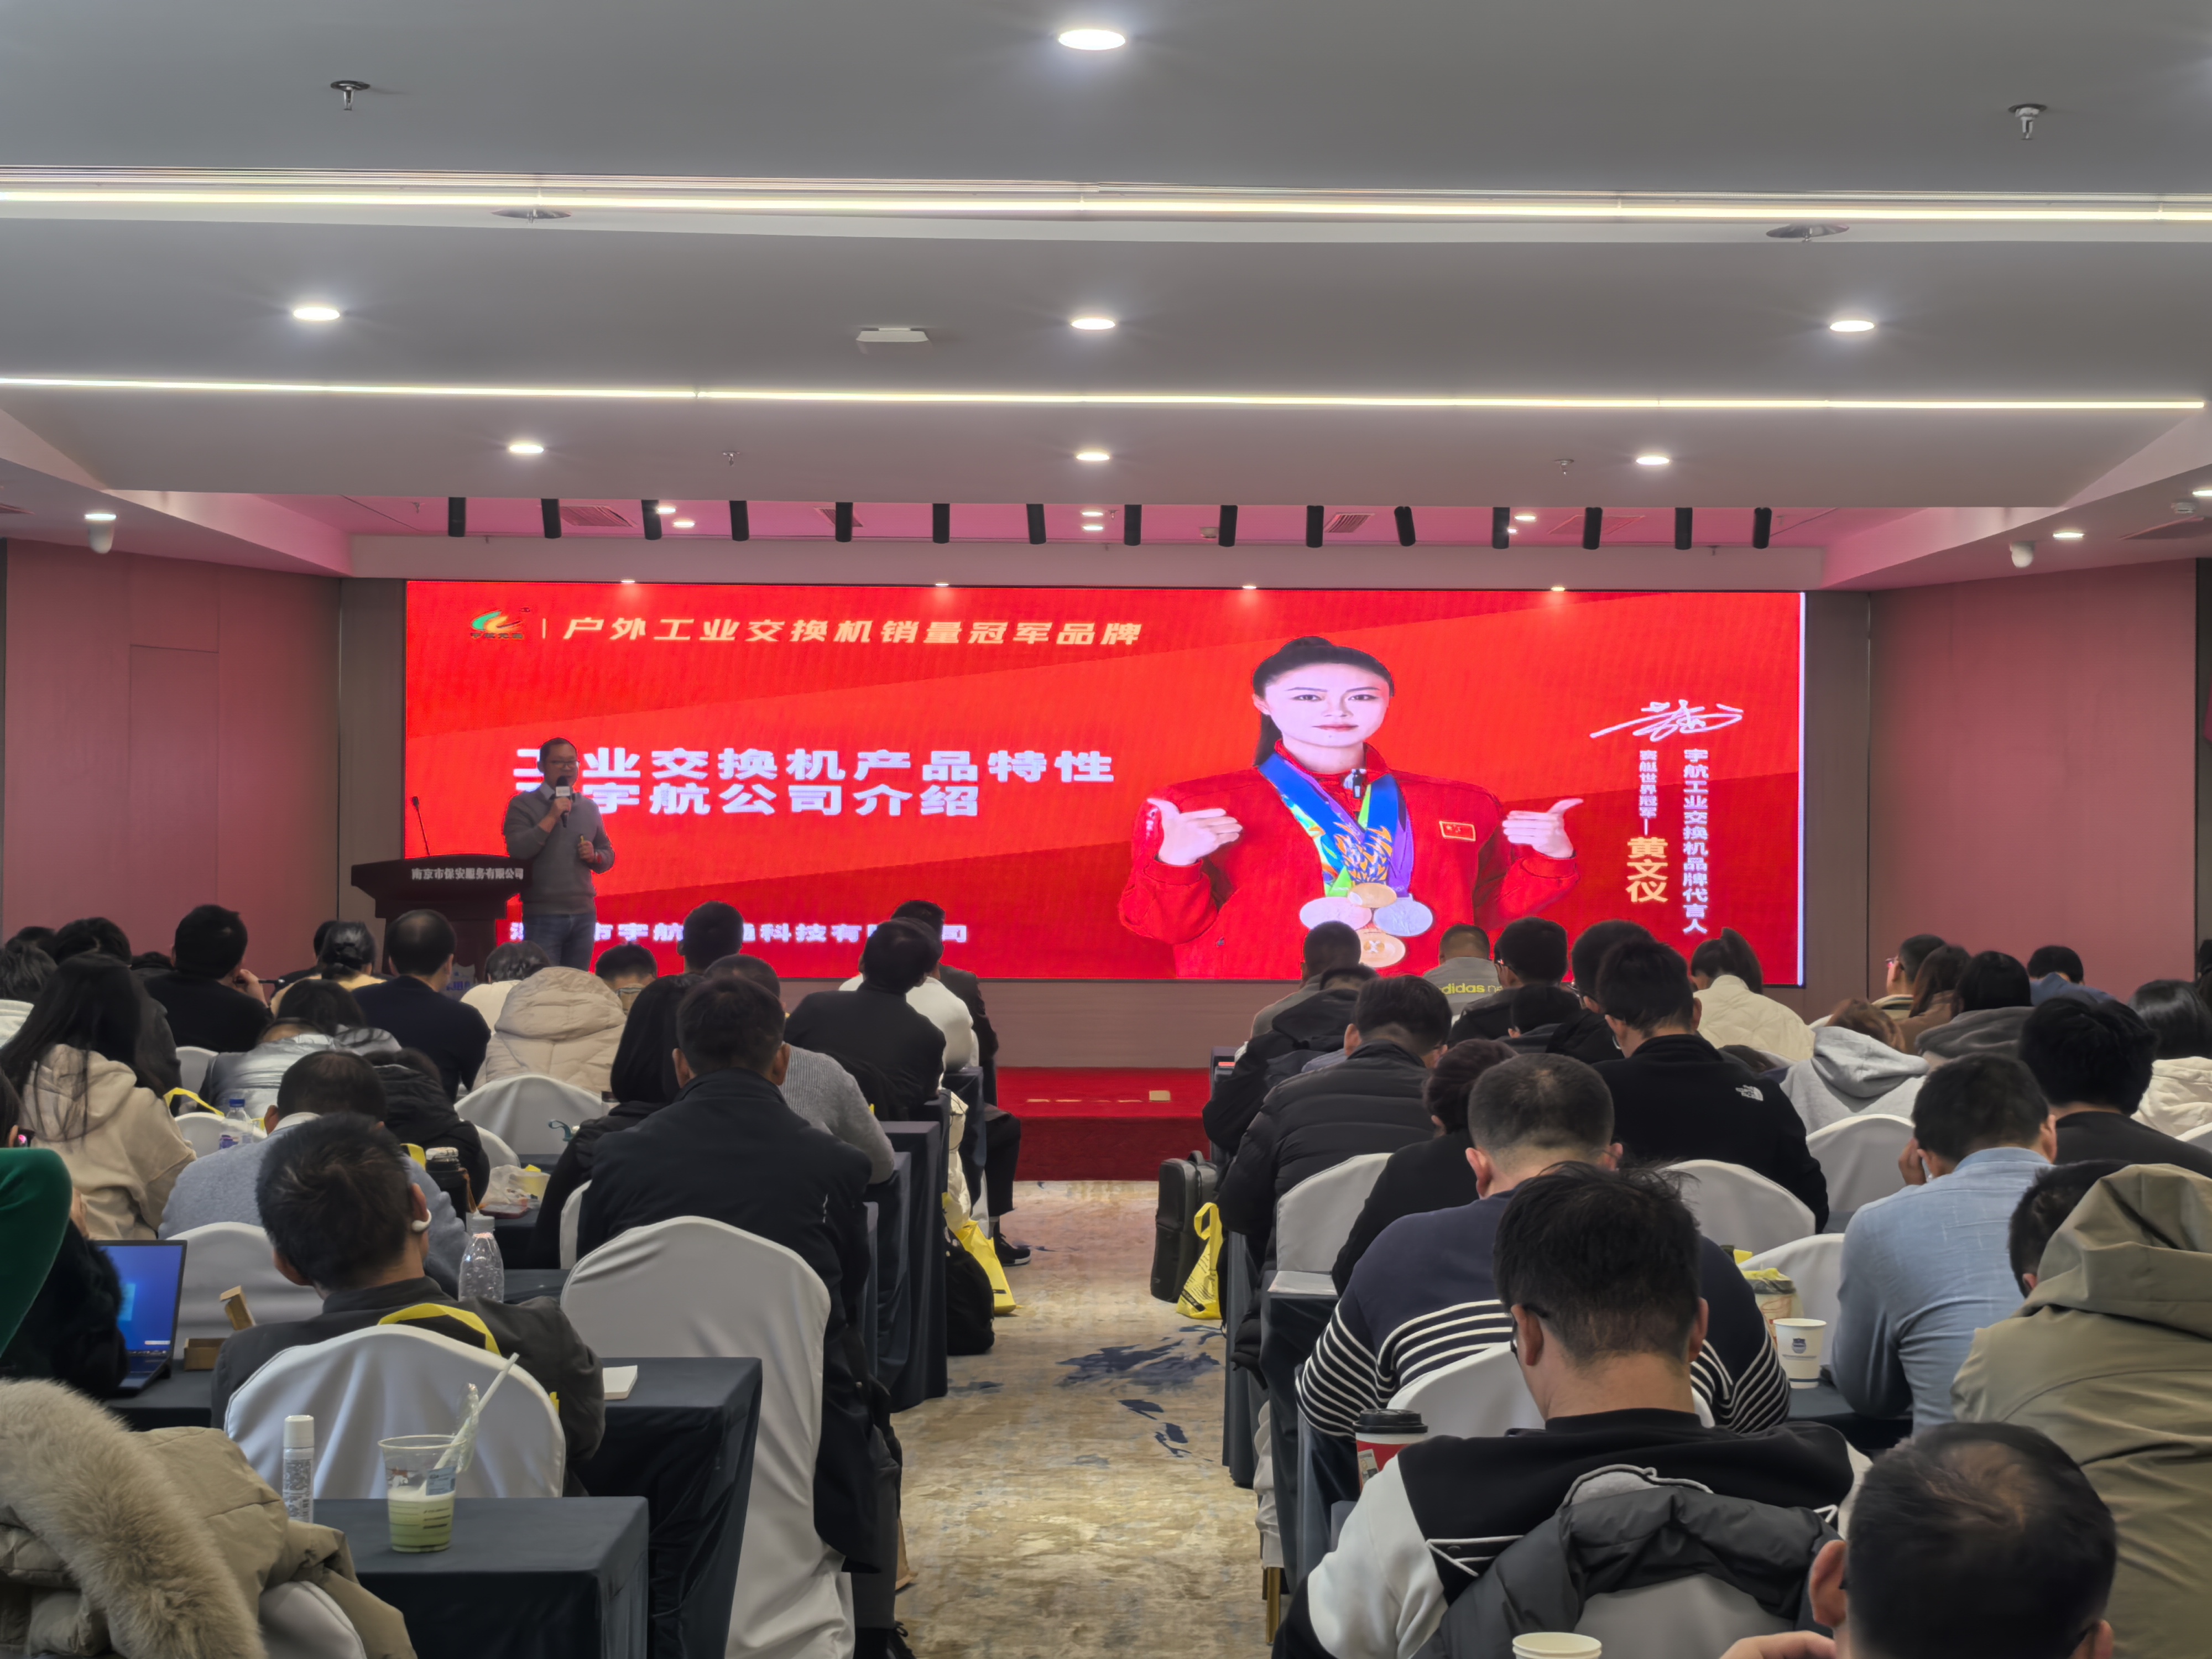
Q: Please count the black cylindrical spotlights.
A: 15